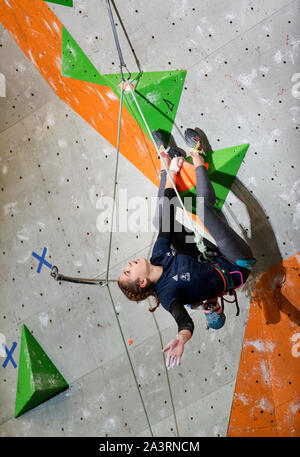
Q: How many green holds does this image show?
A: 5